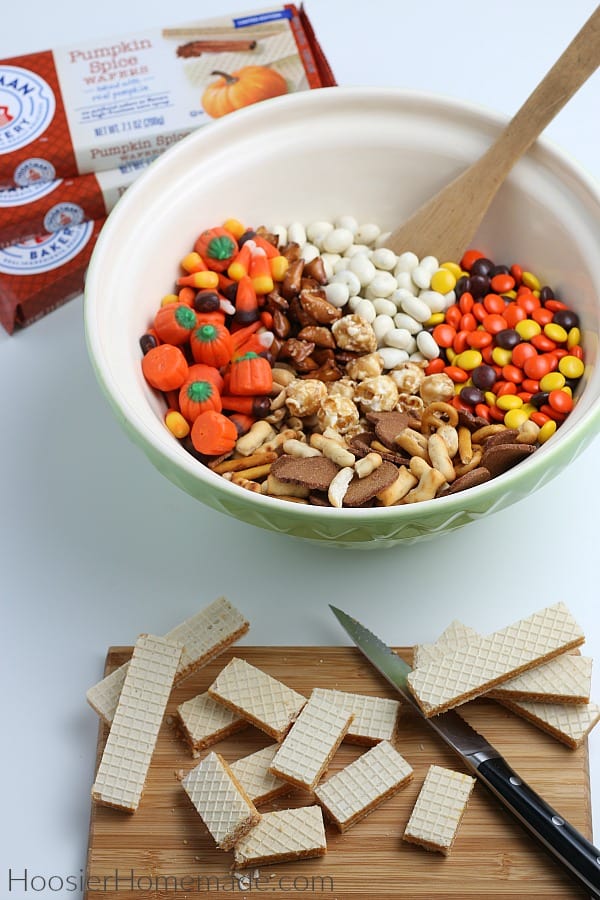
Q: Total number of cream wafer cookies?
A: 14